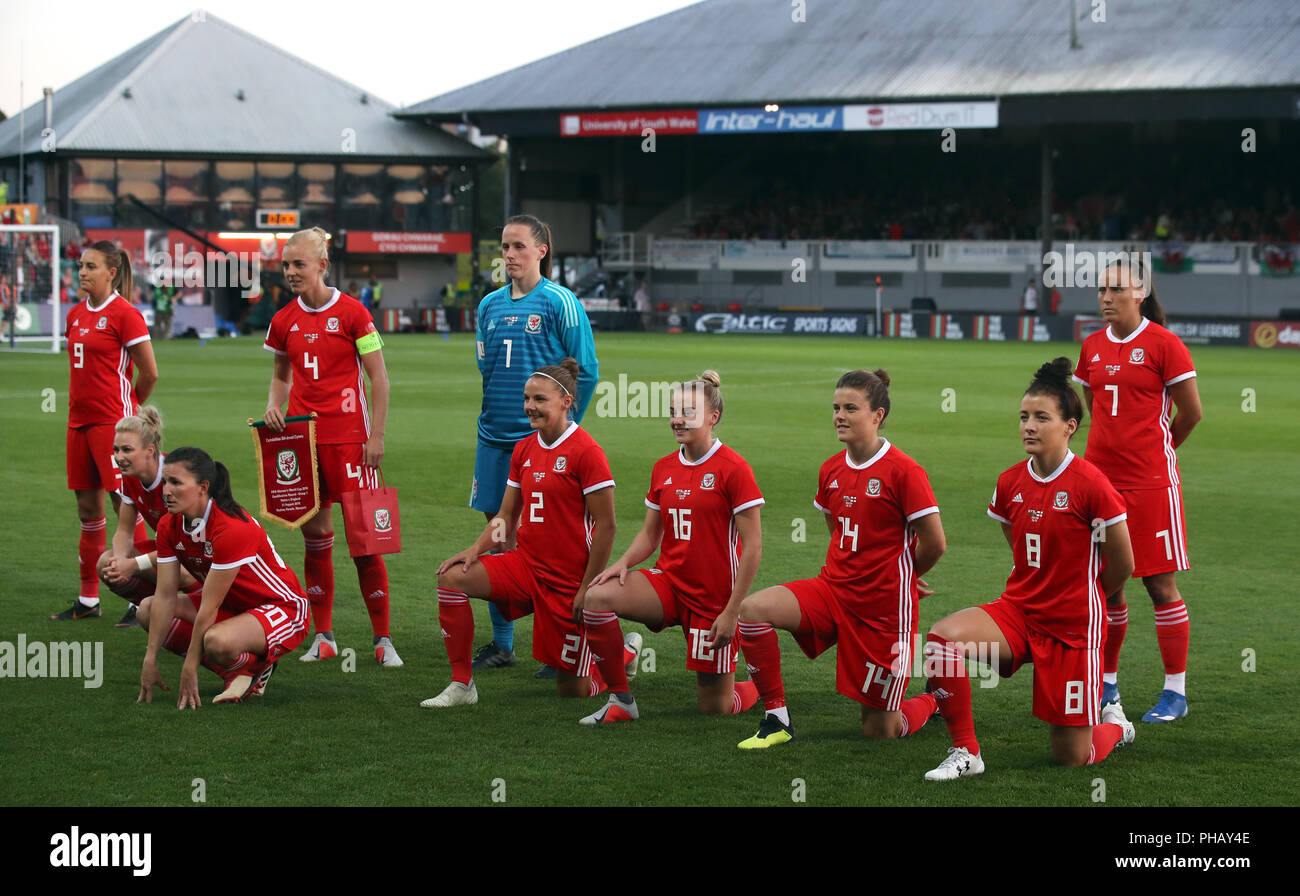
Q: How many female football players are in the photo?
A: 10